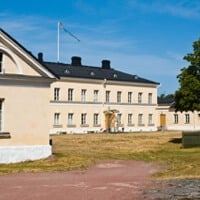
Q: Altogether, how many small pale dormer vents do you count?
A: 4